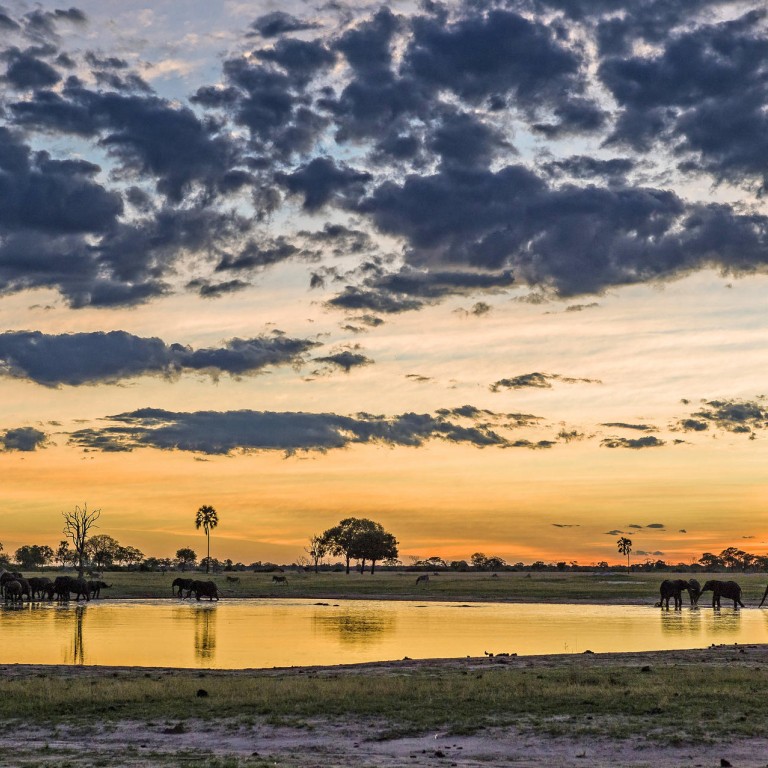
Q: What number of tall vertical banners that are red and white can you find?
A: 0